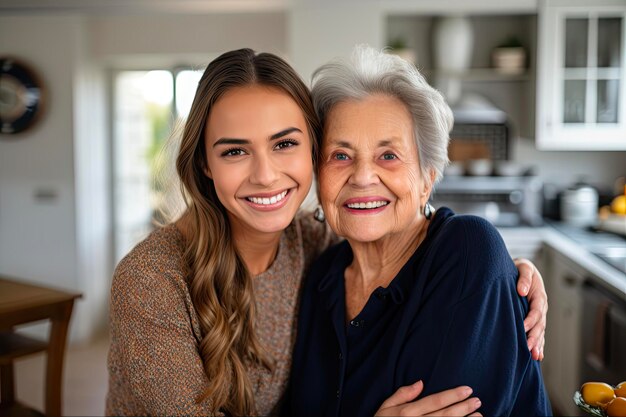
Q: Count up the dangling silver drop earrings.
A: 2